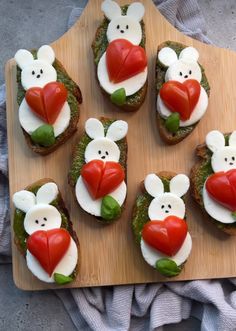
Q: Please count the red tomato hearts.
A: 7